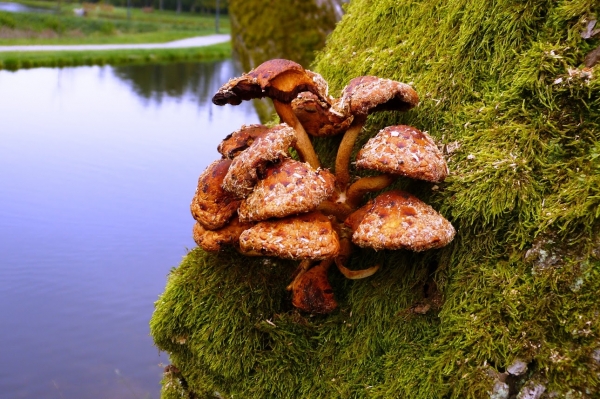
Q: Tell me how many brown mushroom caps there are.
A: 12